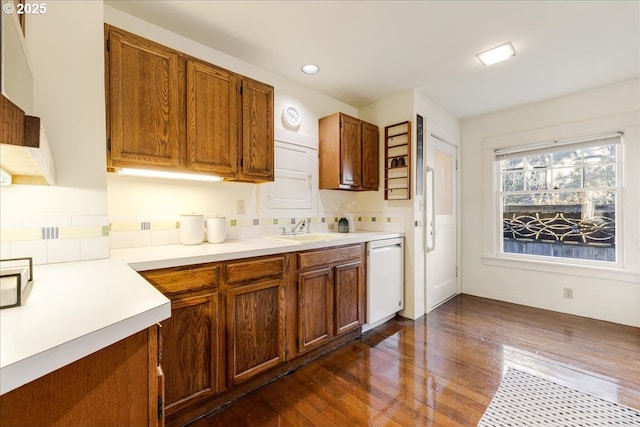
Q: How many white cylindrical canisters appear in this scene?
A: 2